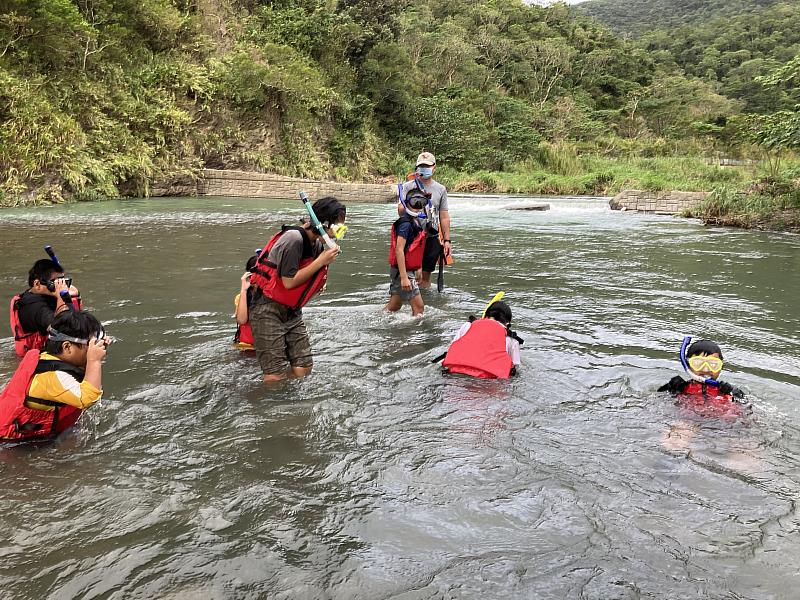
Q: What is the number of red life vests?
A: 7